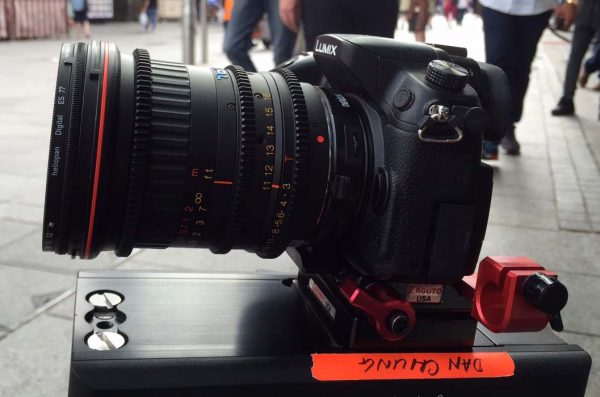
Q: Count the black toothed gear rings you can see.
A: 3